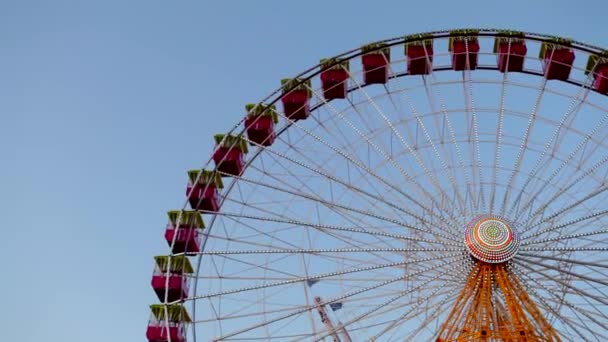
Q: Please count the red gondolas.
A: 14